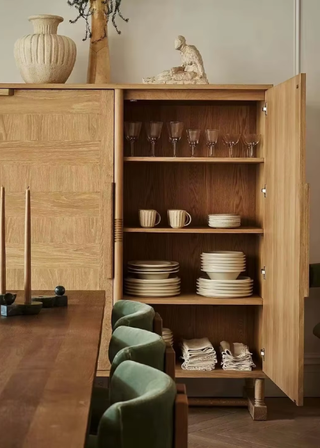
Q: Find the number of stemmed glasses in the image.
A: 7